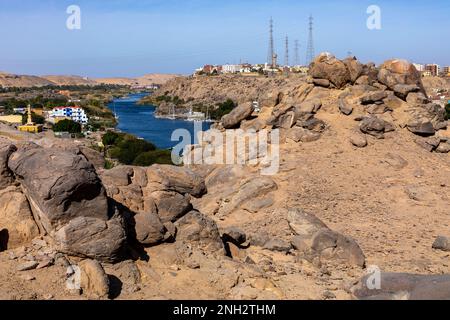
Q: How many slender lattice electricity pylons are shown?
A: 4